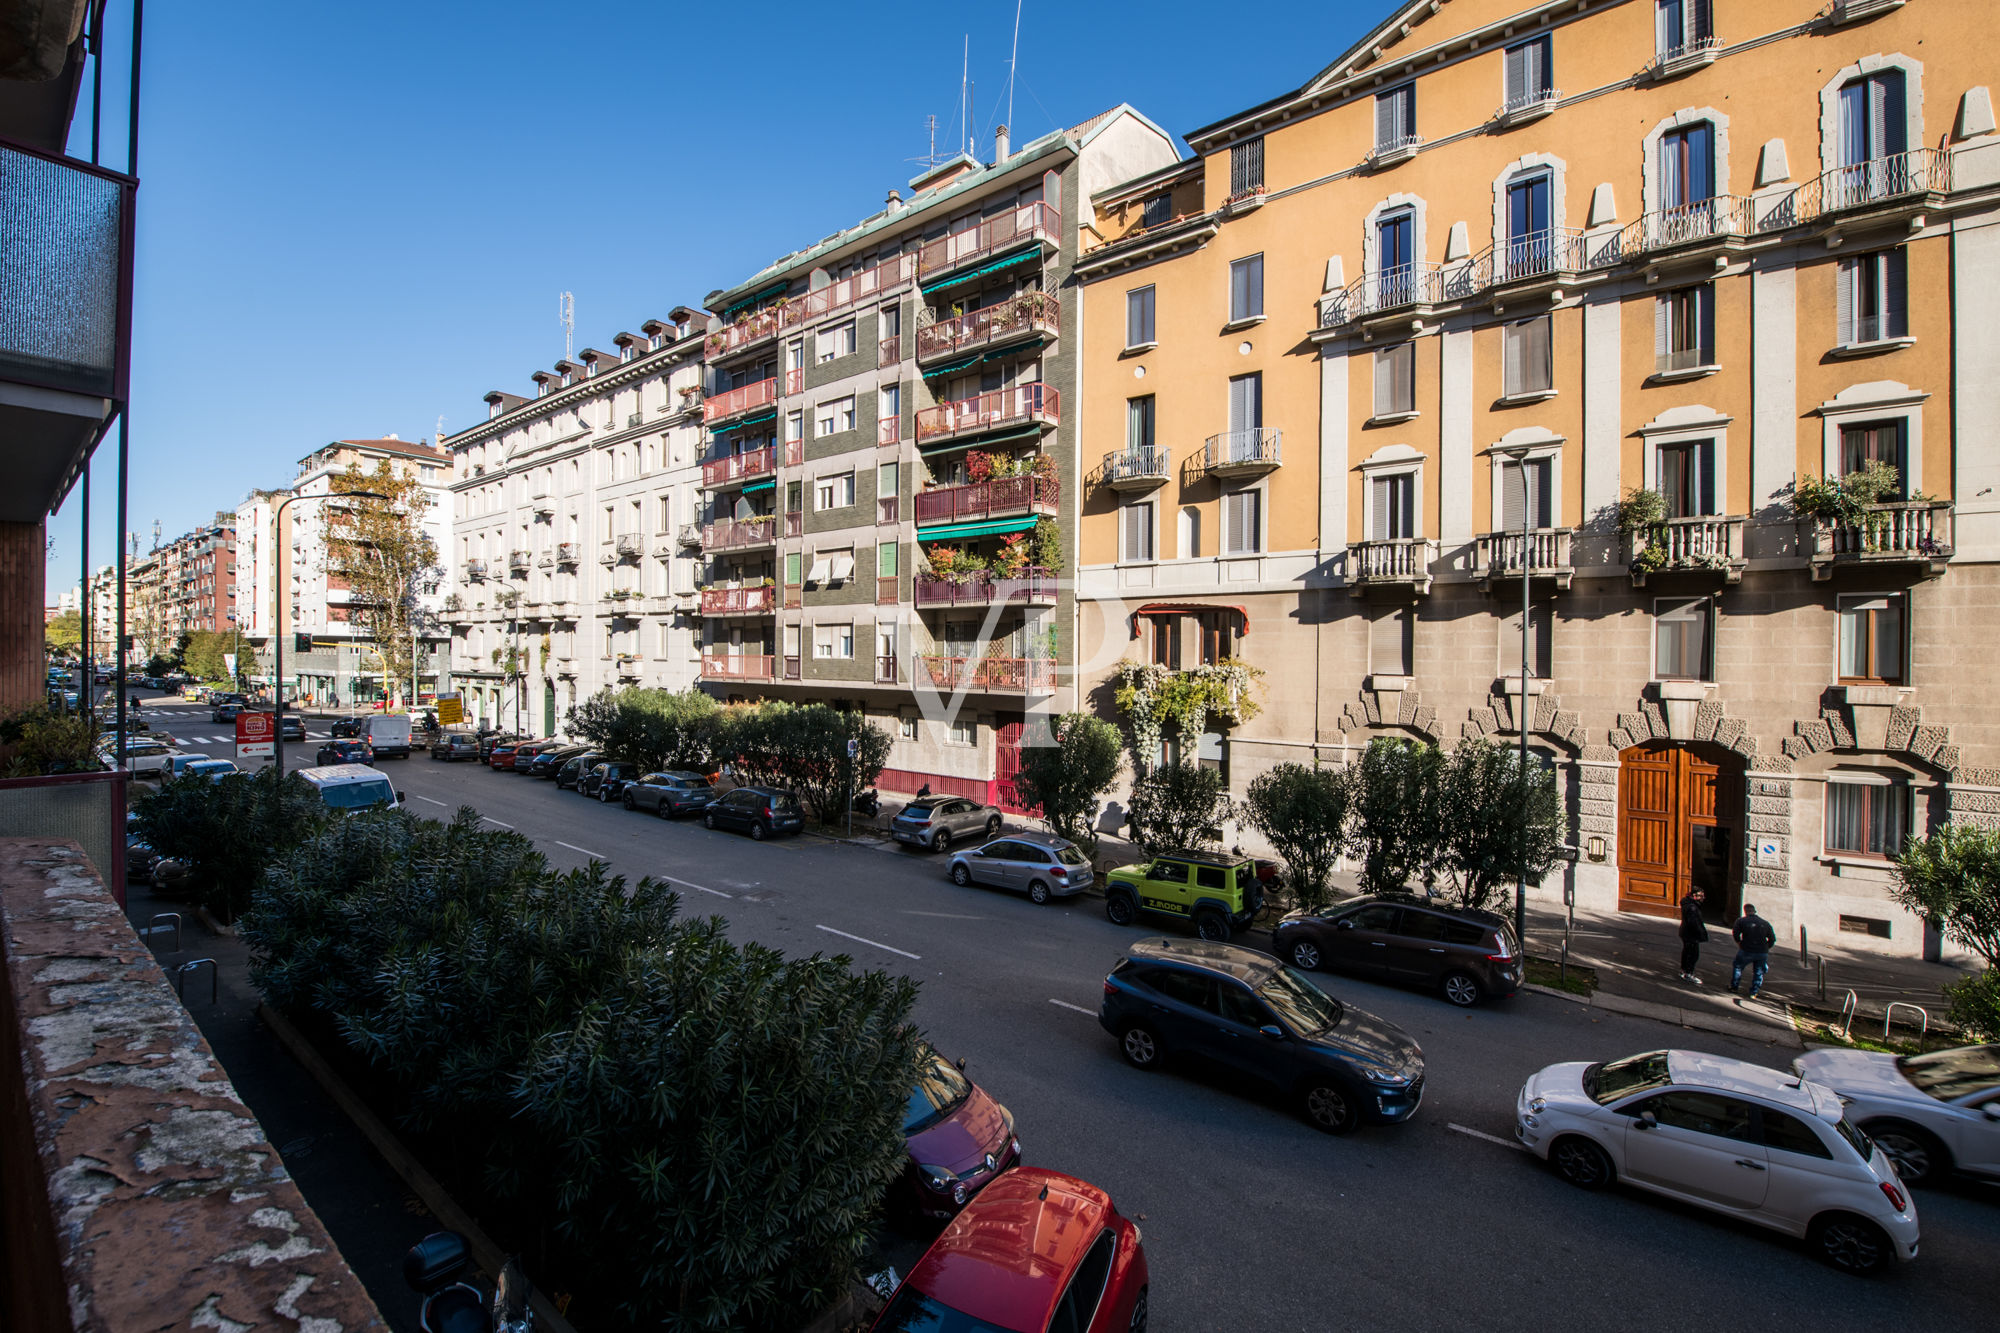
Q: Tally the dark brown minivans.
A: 1